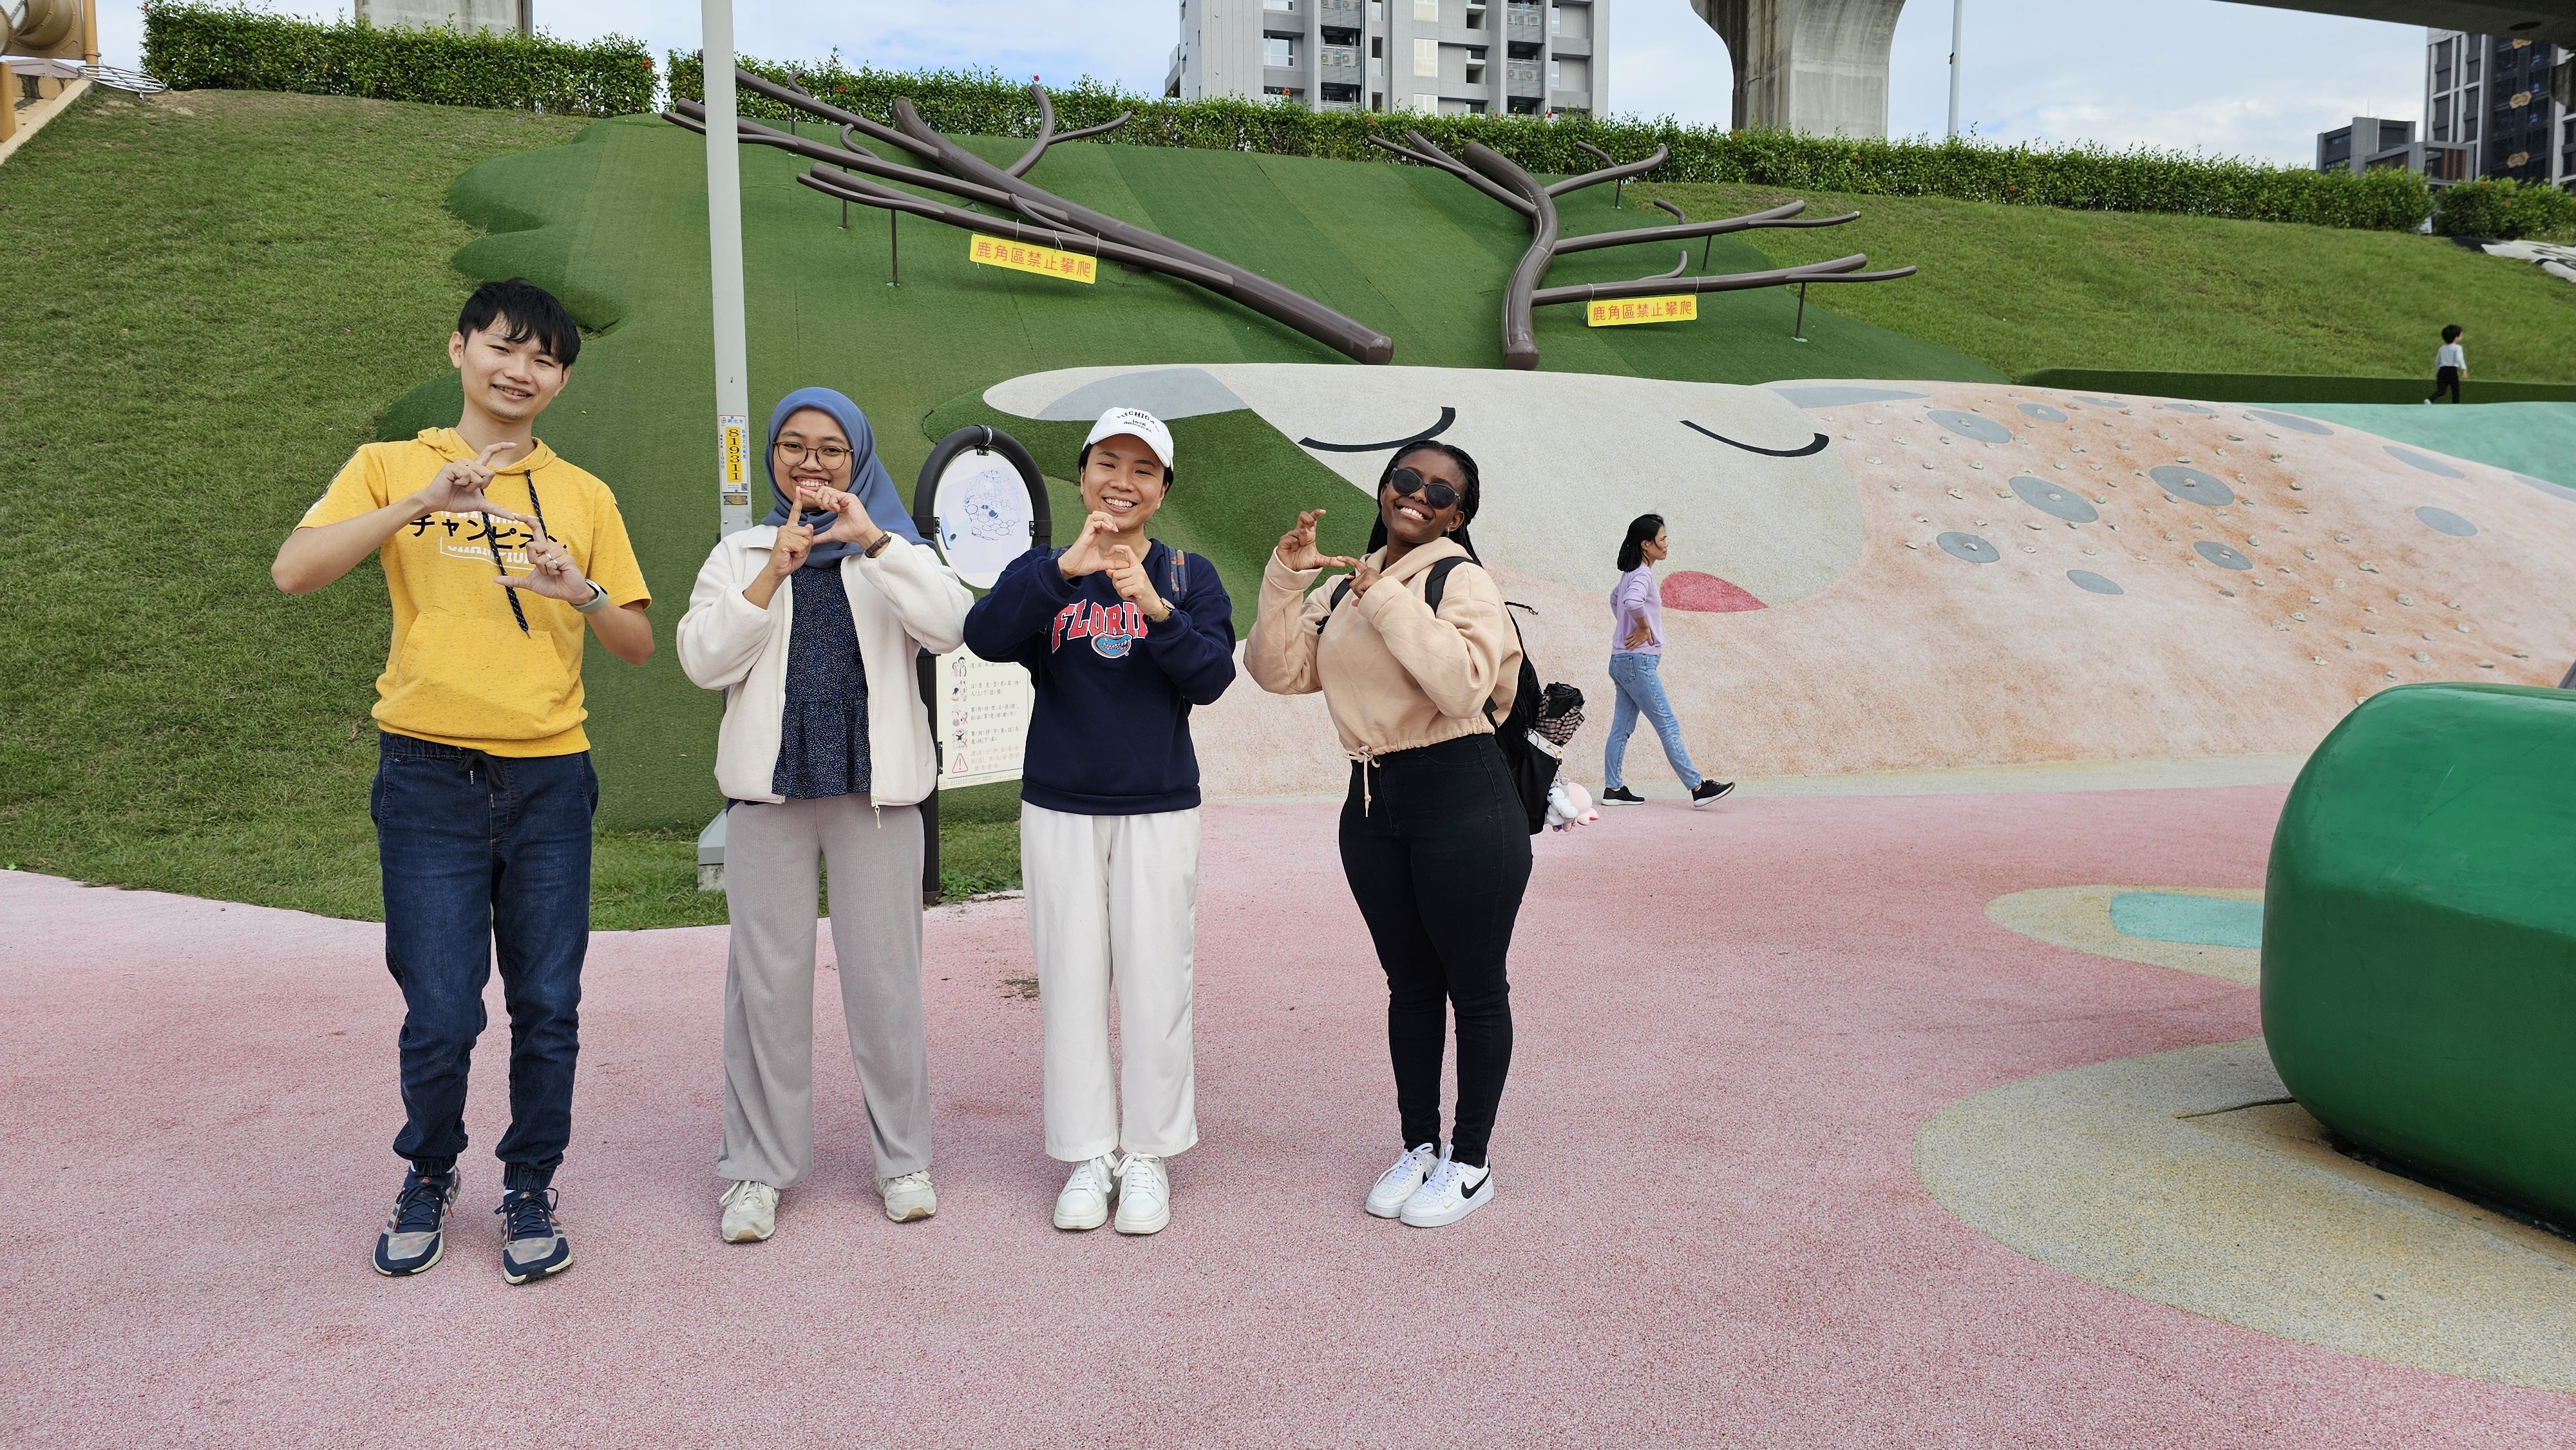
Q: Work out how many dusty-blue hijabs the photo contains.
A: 1